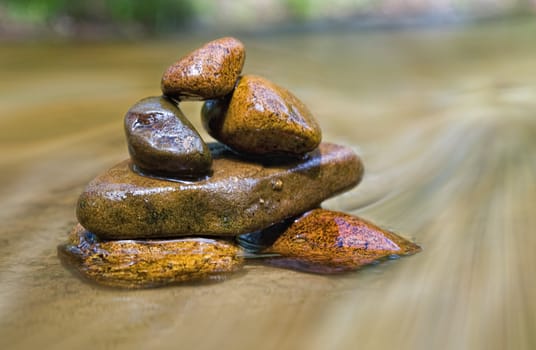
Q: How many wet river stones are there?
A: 6